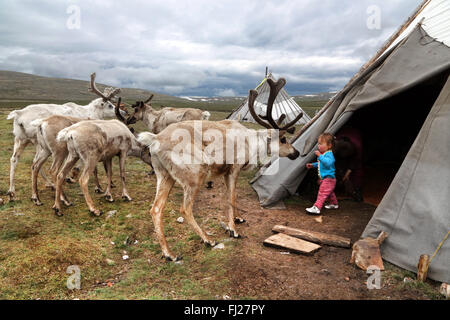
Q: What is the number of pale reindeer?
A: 5